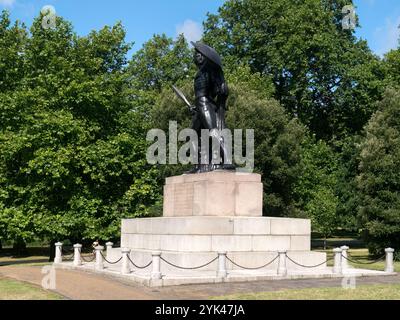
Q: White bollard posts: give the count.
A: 11